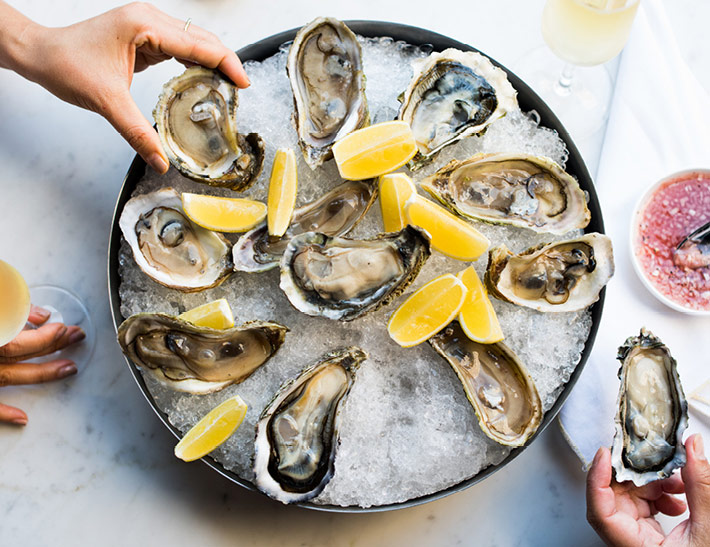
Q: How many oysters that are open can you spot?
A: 12